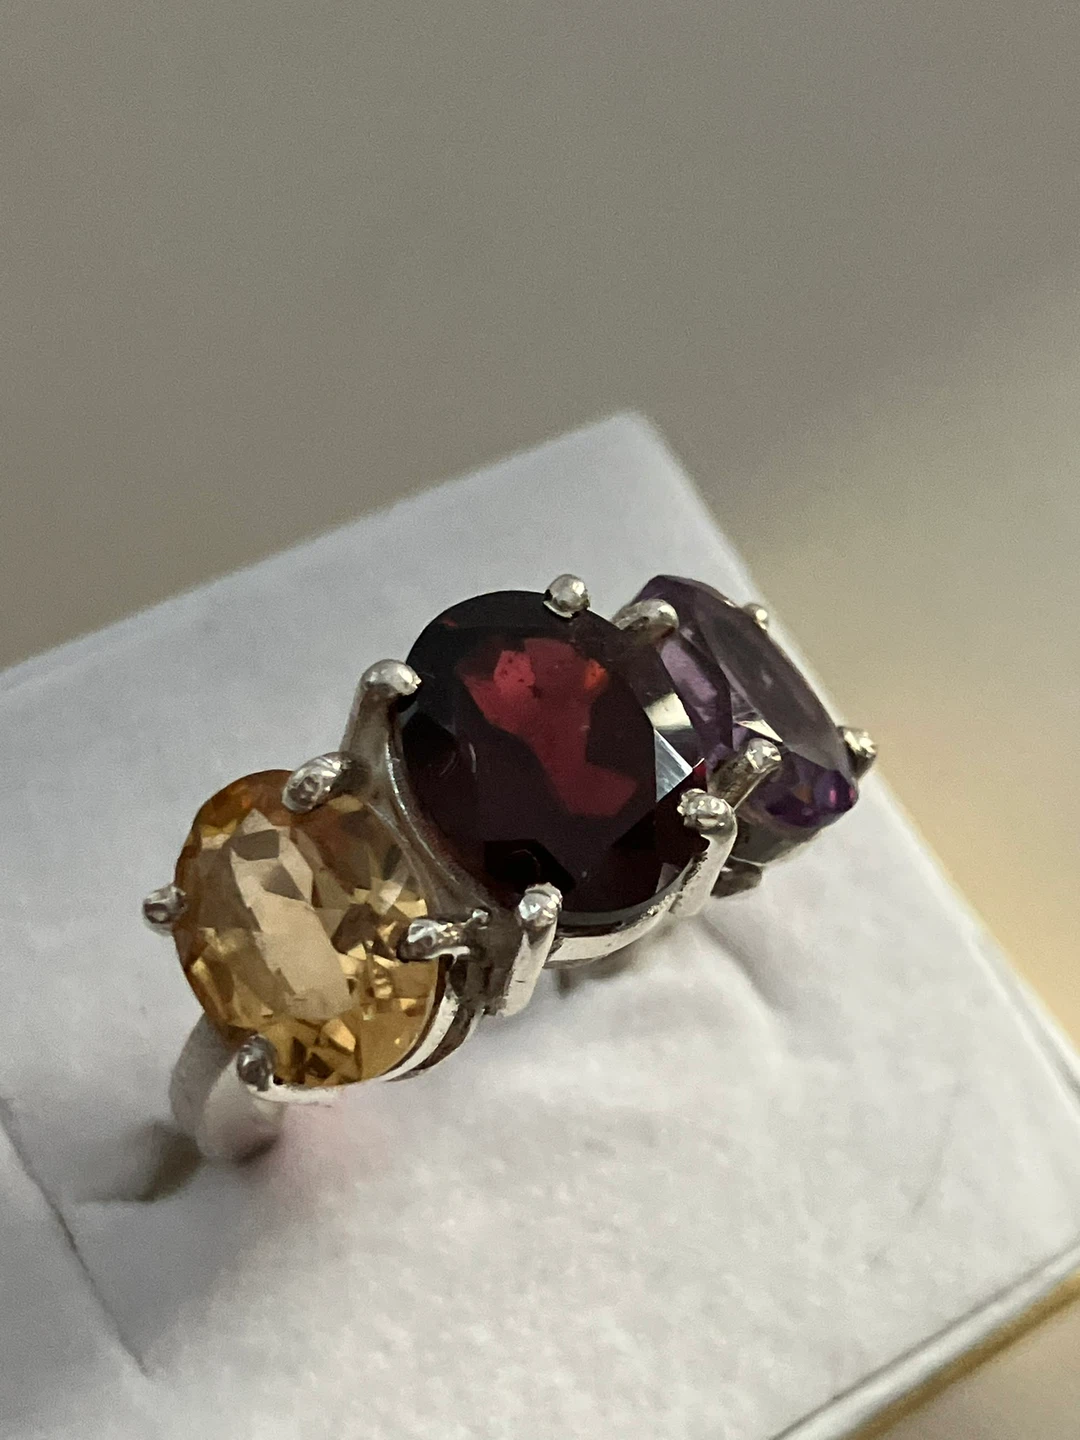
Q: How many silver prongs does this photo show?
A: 12